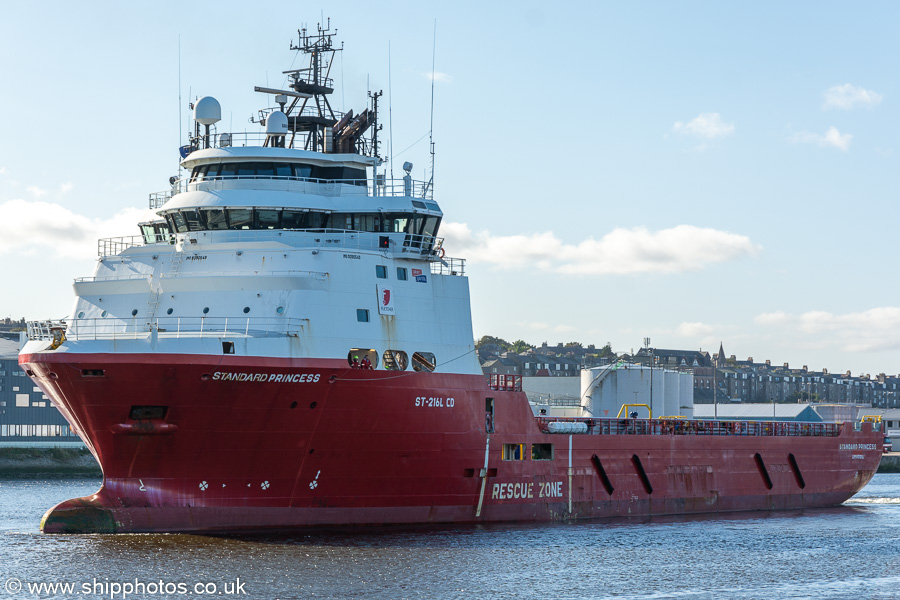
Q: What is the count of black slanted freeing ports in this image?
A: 4